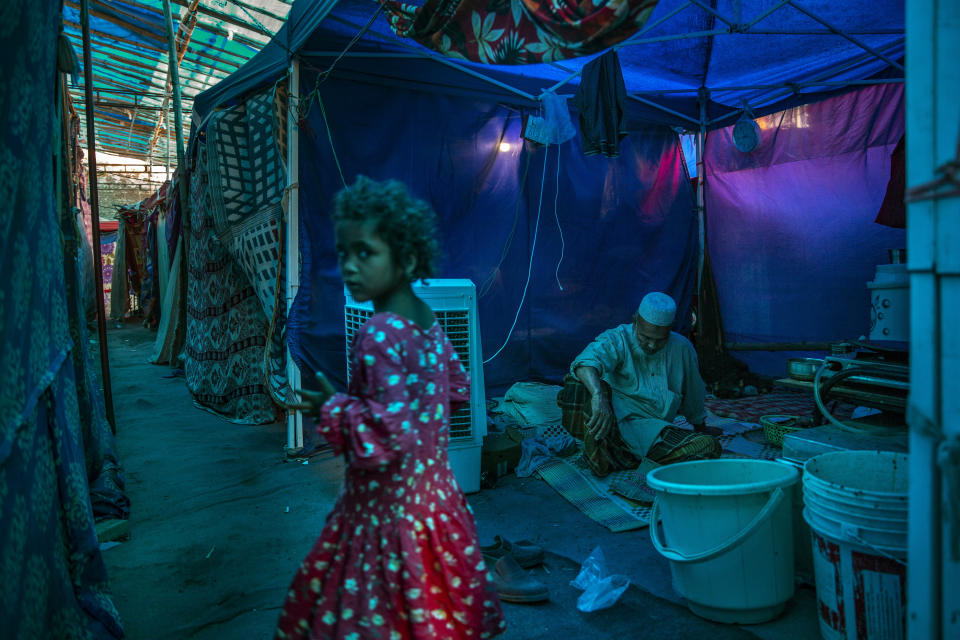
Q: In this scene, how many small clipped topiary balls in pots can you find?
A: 0